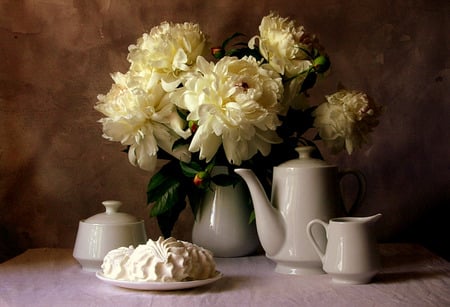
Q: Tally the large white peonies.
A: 5